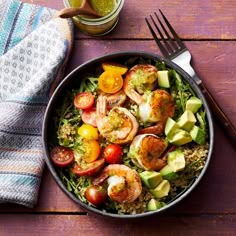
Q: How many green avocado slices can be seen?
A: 11